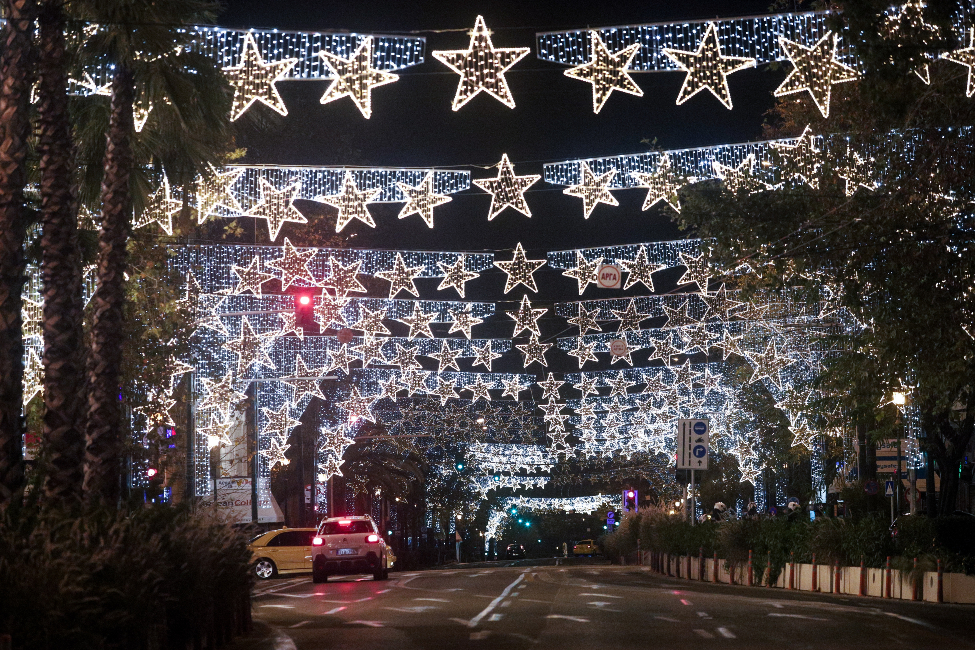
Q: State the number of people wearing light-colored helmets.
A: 2